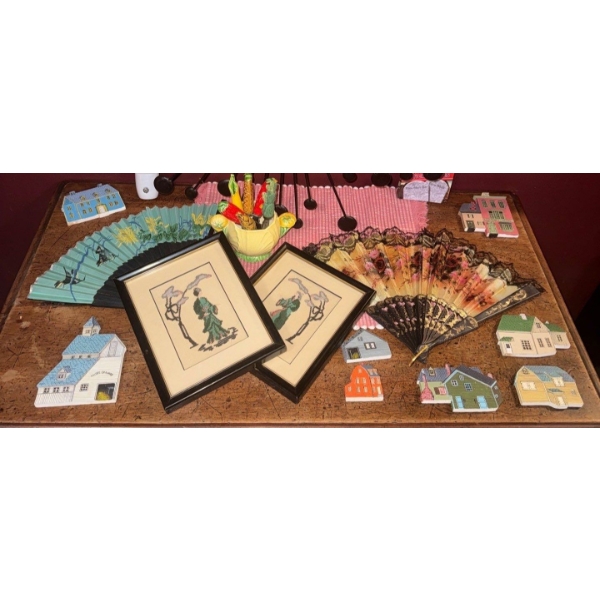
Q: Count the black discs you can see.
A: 11